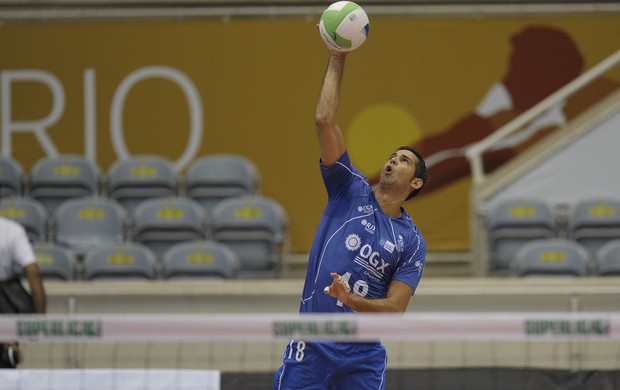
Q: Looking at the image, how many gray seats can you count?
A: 15